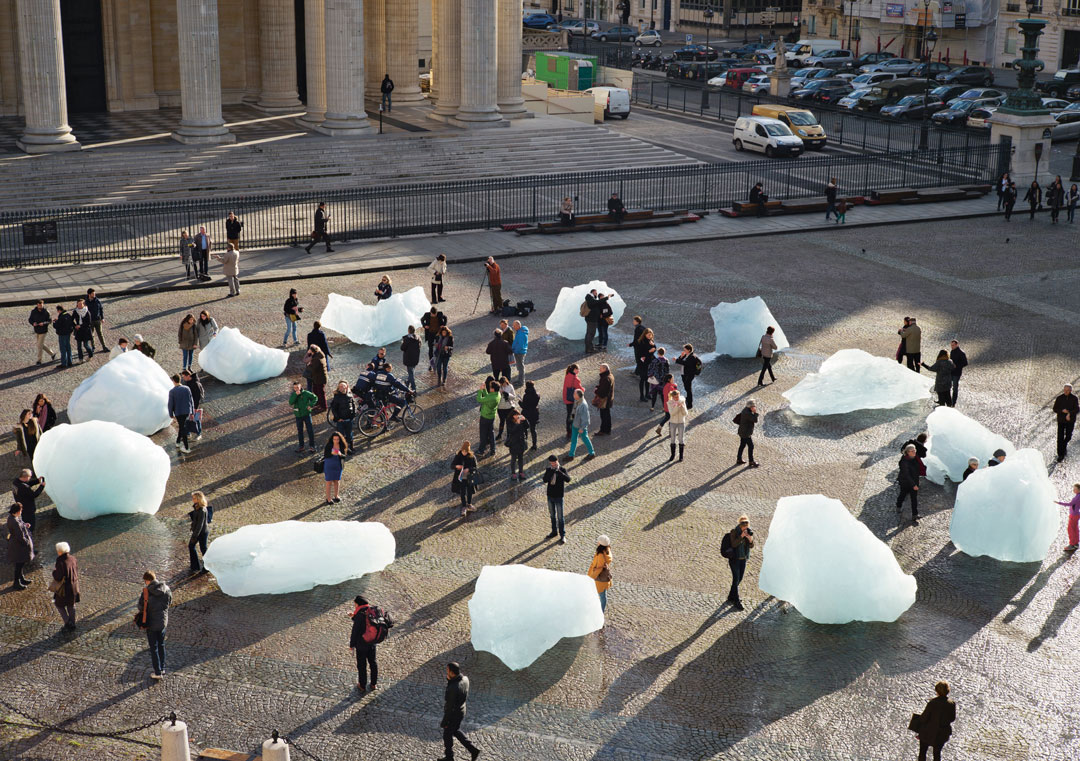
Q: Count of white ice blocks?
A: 12